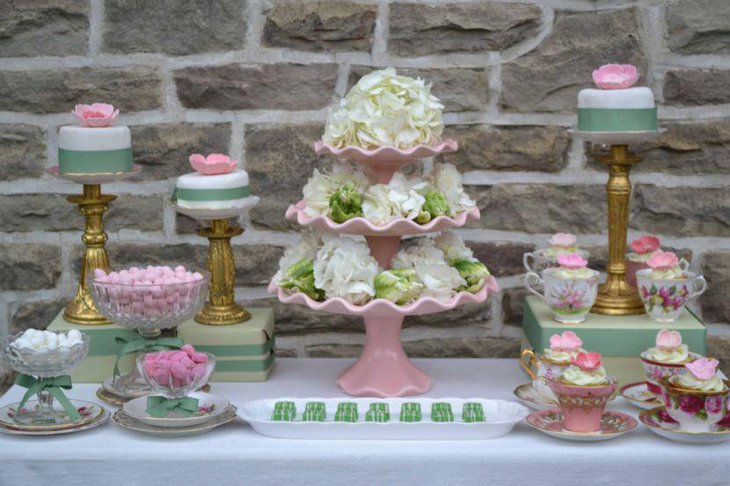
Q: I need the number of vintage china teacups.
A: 8